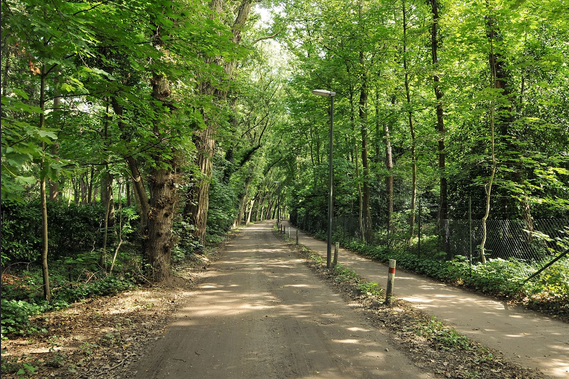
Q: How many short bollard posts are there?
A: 6